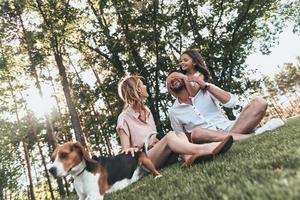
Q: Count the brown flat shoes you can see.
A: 2